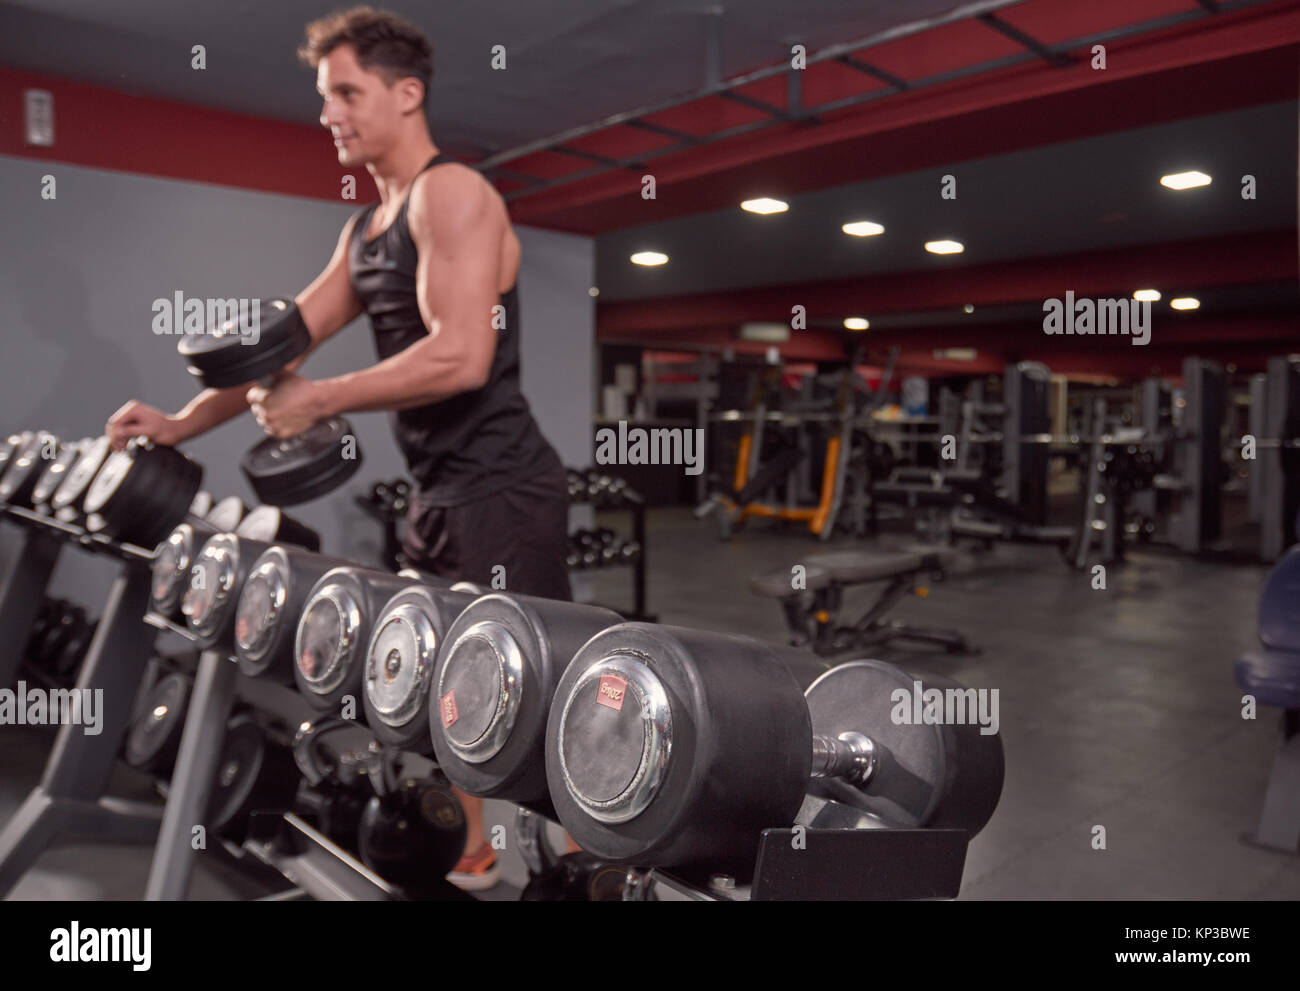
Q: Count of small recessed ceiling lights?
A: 8